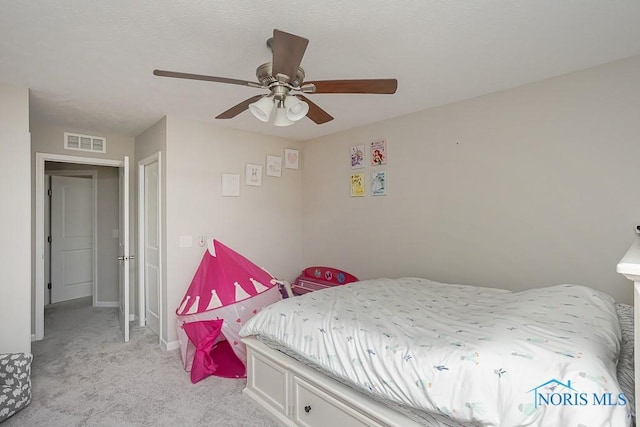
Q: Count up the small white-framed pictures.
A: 4